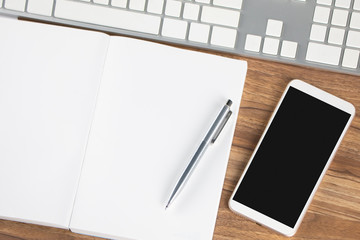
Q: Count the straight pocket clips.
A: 1